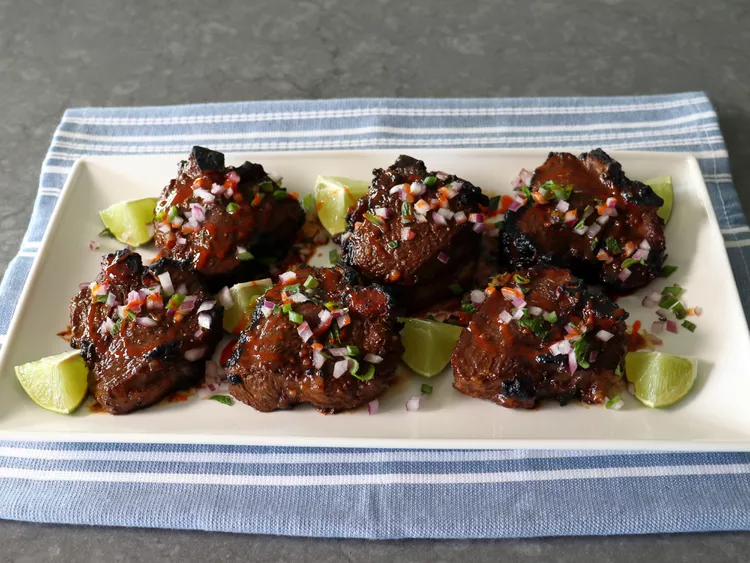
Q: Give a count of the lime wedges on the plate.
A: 7